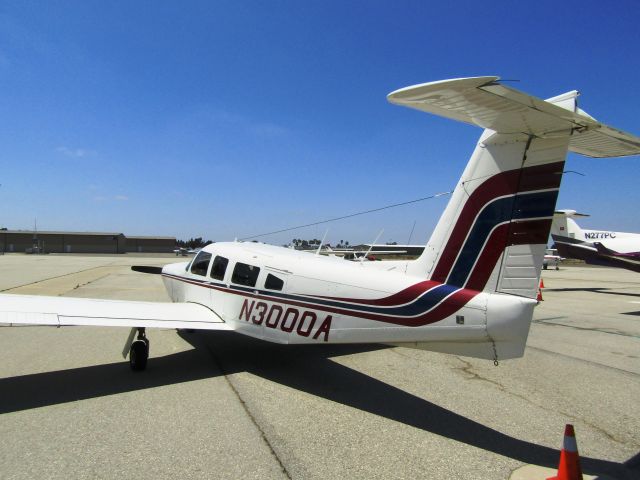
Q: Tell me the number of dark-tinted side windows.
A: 4